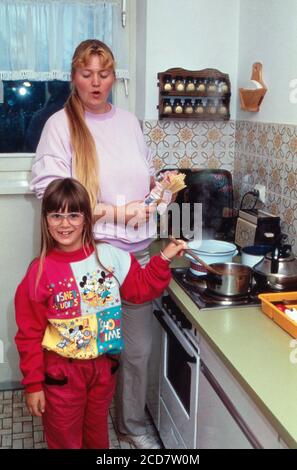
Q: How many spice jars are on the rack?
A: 12